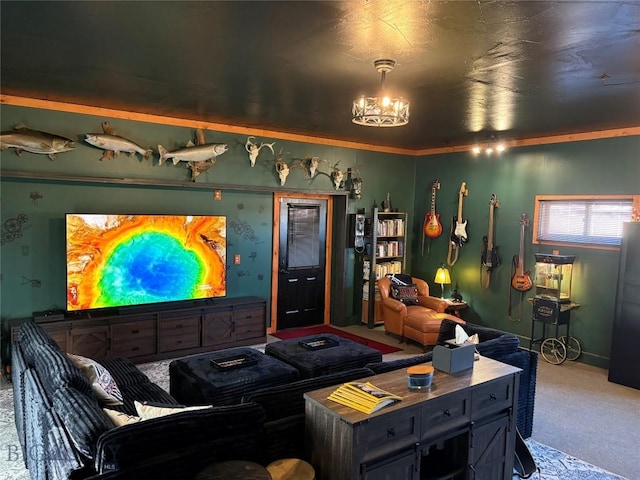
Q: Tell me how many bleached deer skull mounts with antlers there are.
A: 4